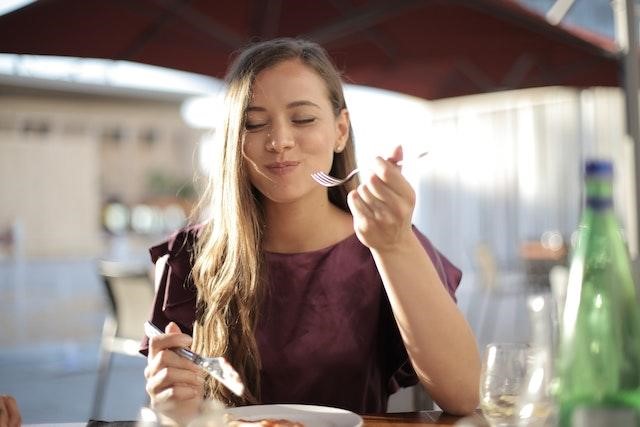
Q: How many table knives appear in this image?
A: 1